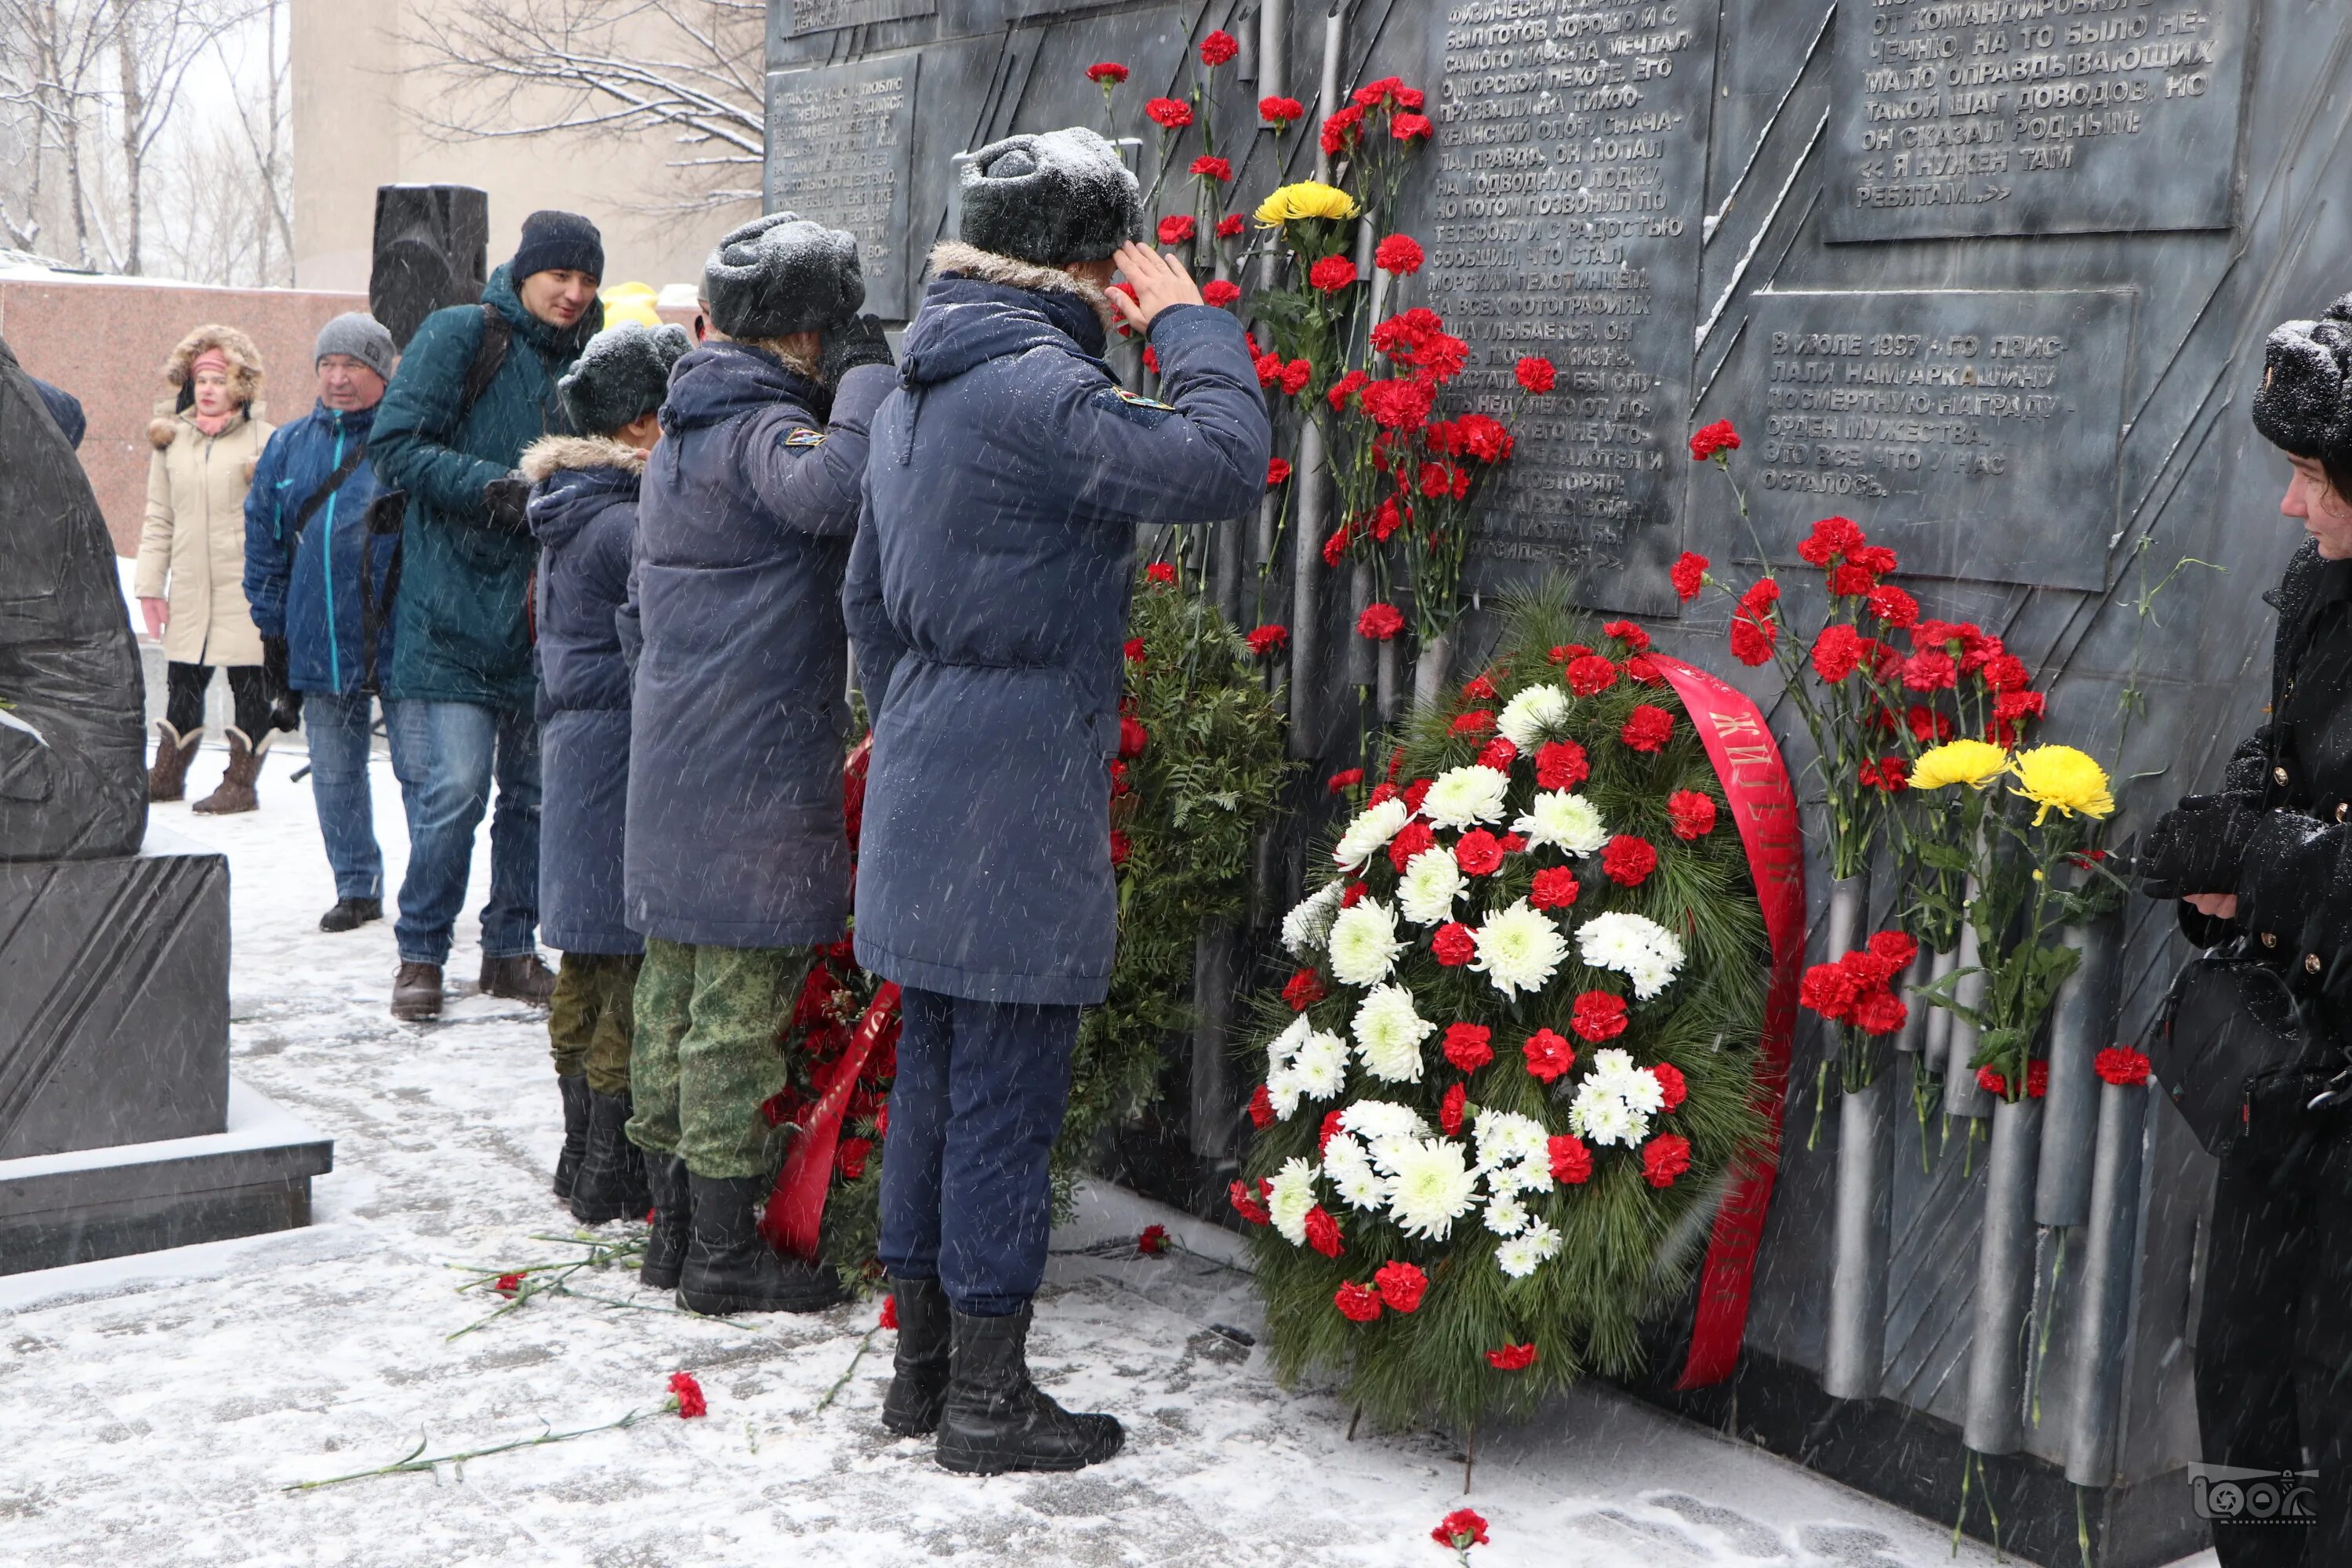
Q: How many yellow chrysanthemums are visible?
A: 3